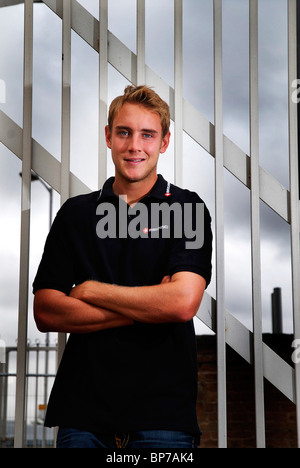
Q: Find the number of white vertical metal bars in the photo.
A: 8